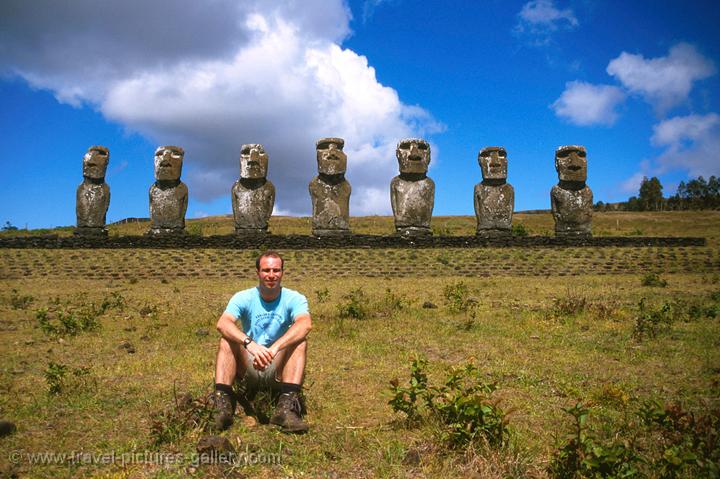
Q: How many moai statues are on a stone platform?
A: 7